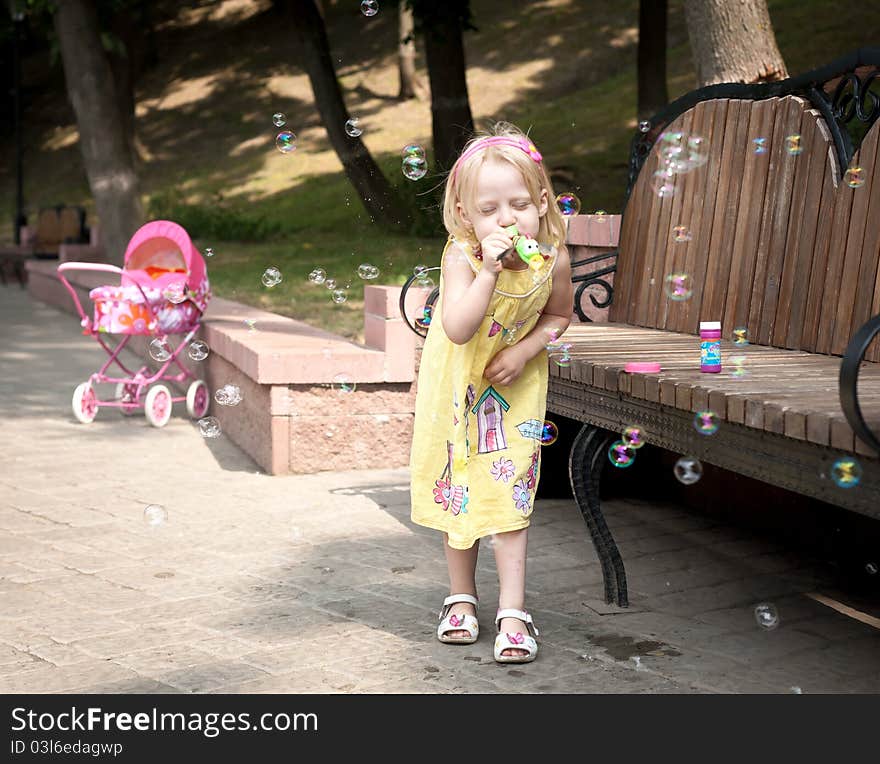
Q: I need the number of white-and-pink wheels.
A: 4